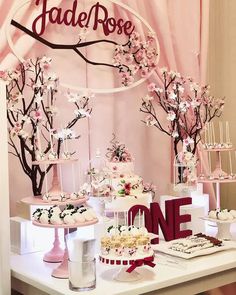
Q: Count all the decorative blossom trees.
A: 2